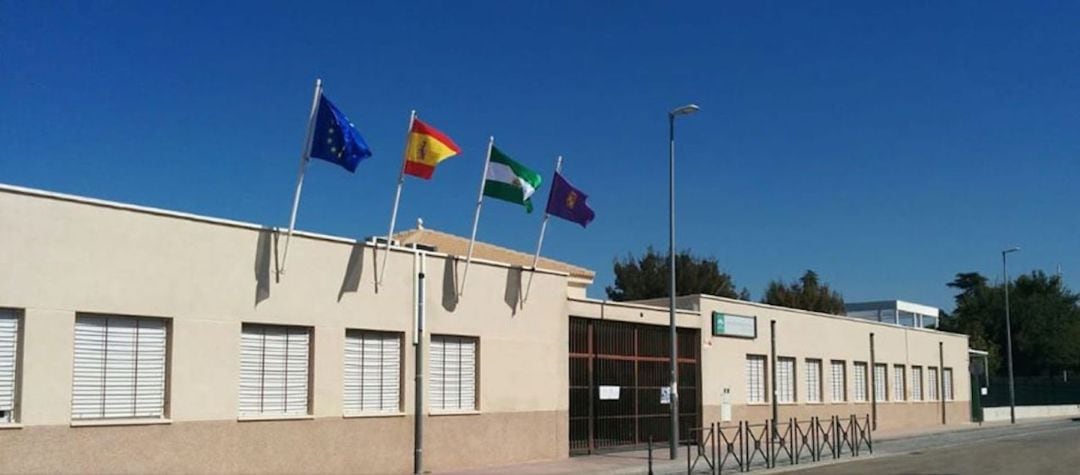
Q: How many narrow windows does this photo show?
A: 10